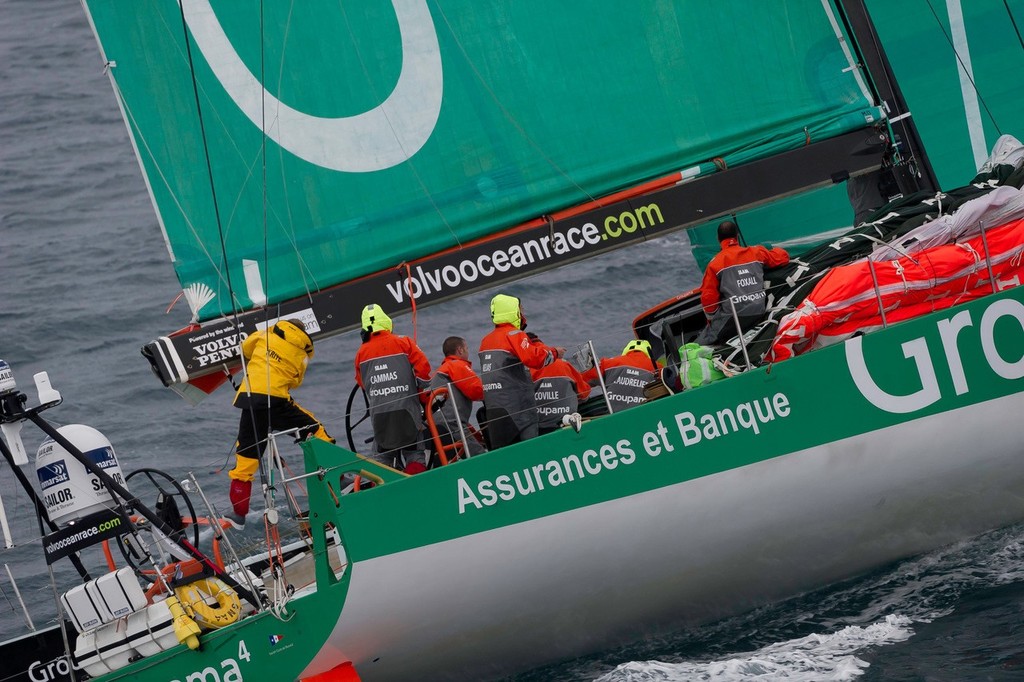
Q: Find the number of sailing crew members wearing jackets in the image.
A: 7